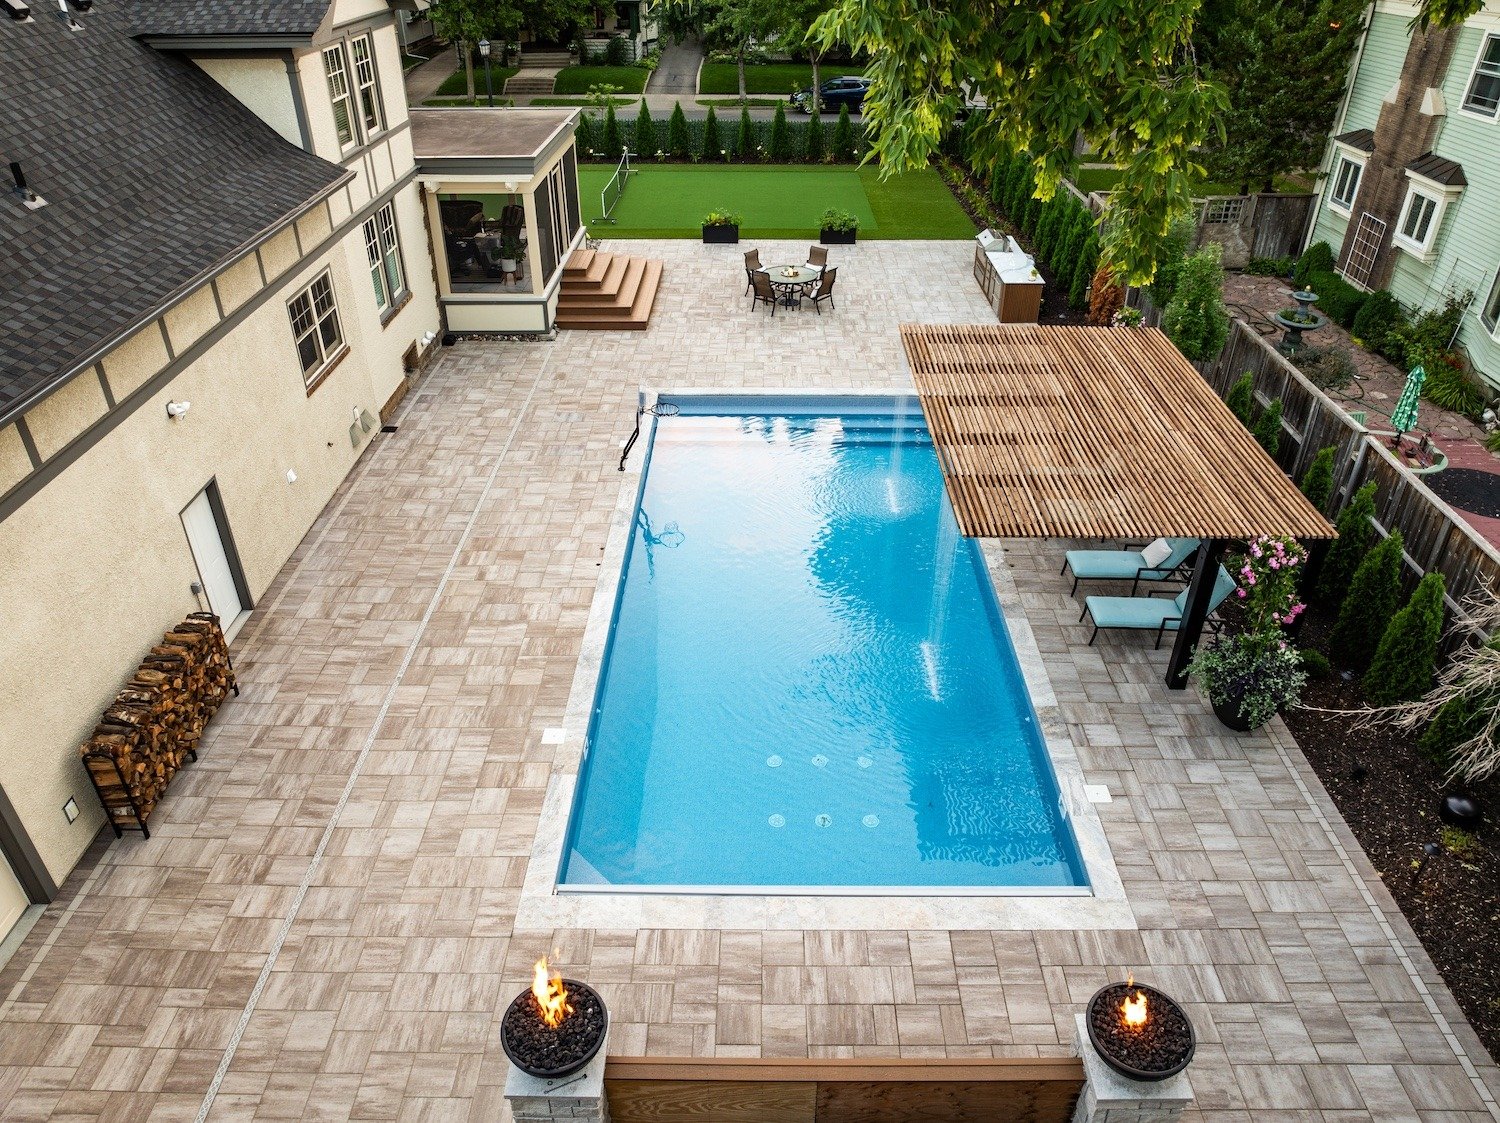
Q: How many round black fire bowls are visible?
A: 2